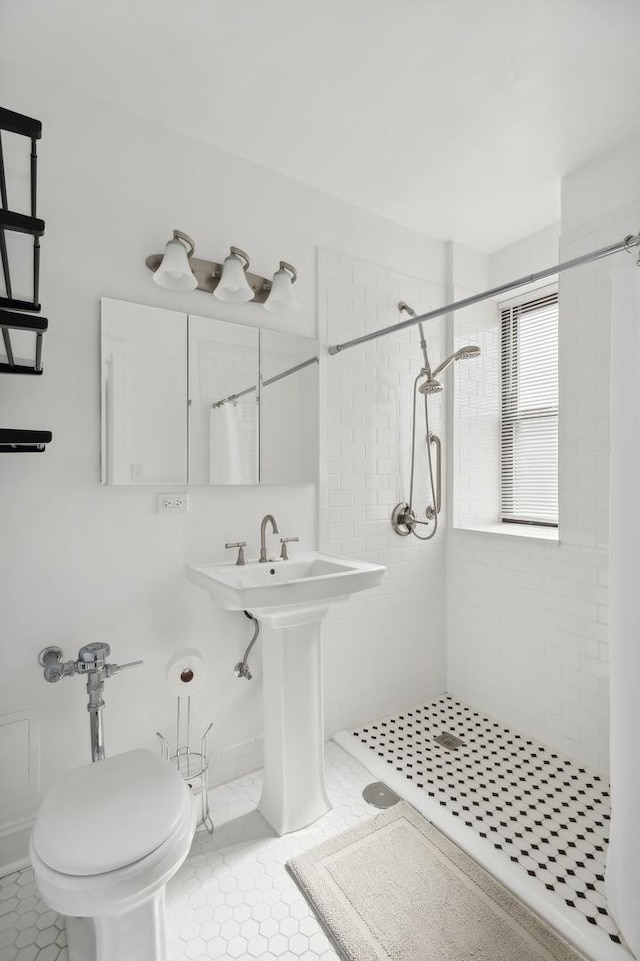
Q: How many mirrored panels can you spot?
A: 3